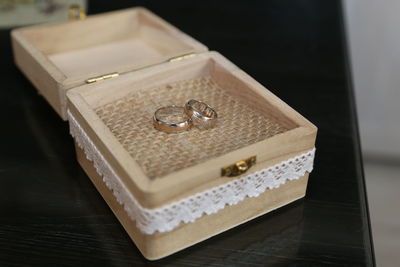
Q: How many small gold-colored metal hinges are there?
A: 2